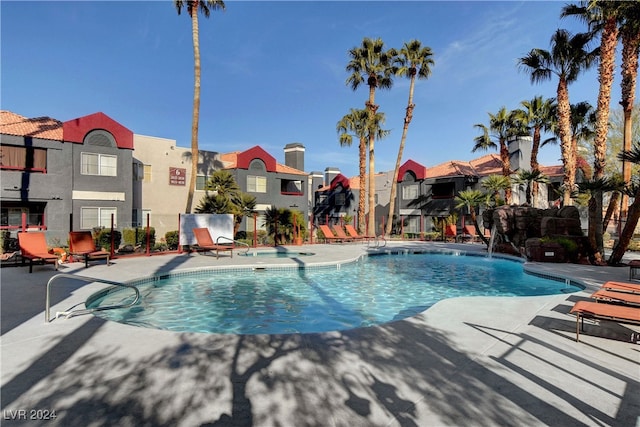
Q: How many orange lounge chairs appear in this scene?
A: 12